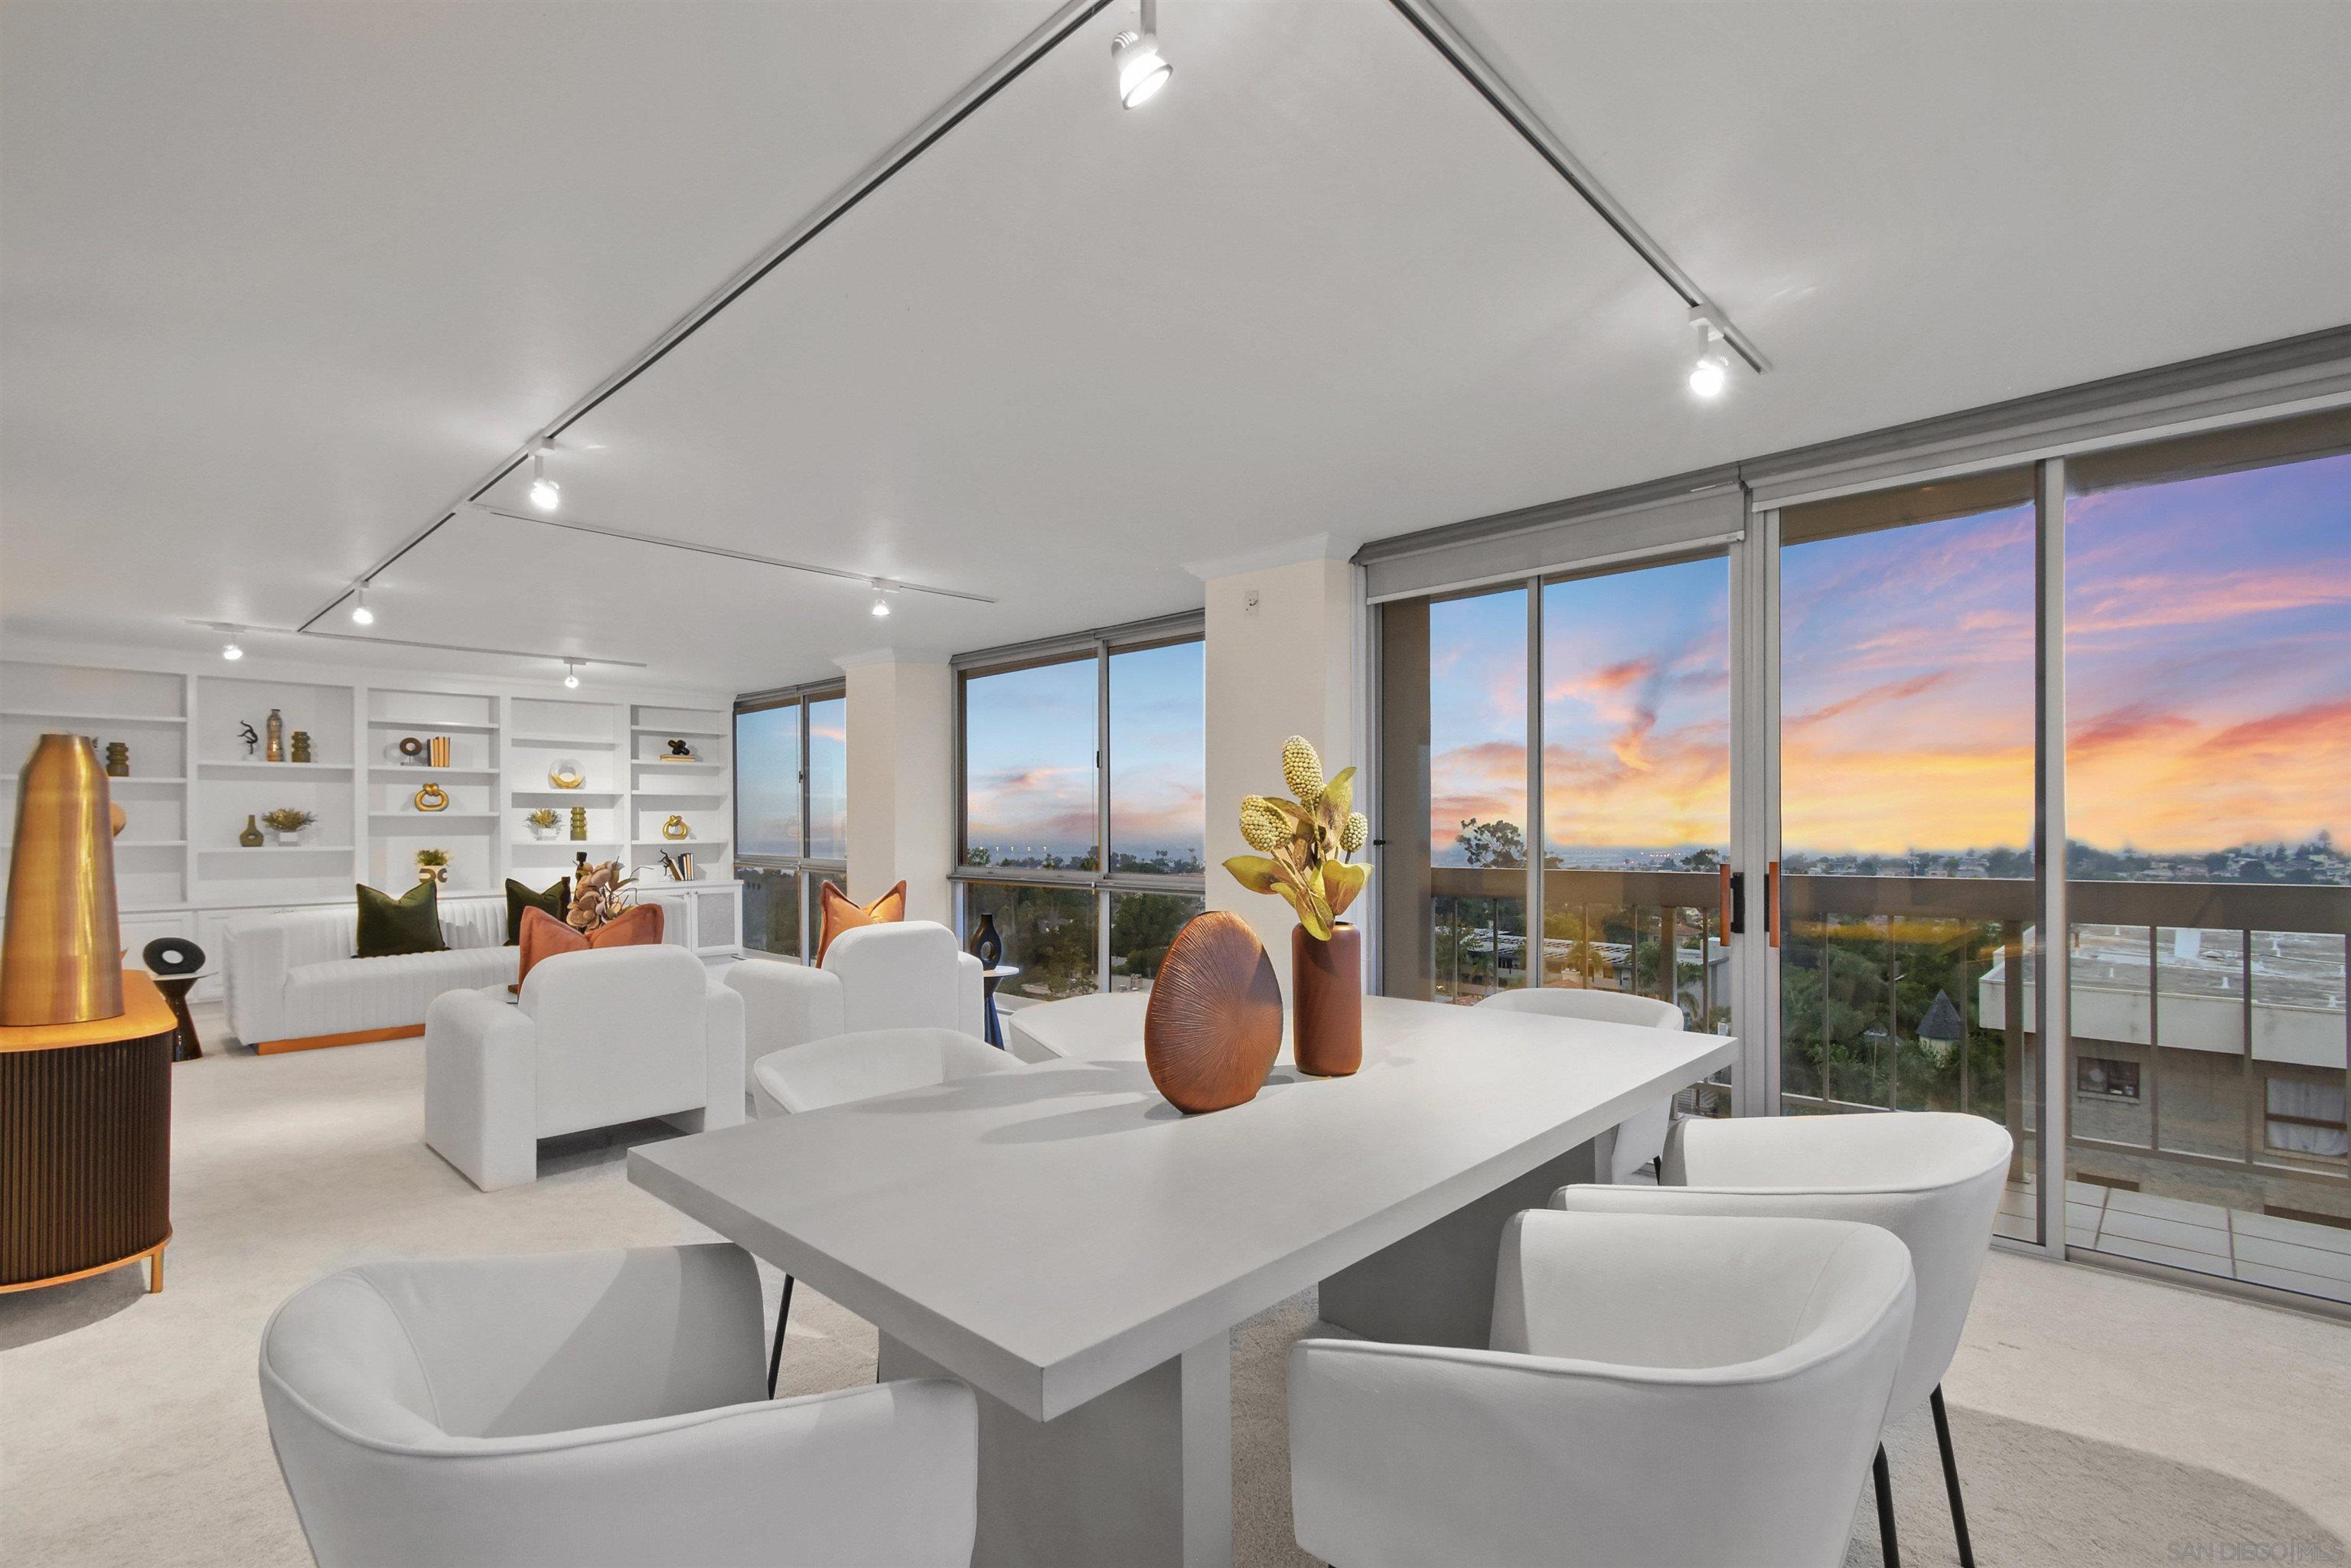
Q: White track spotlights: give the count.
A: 7